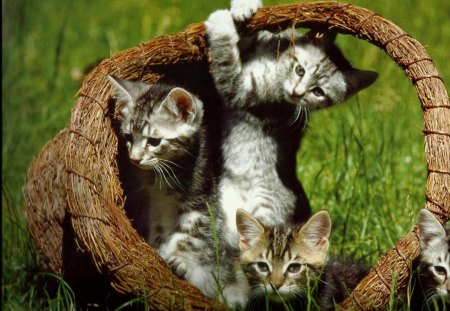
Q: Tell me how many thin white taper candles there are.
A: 0